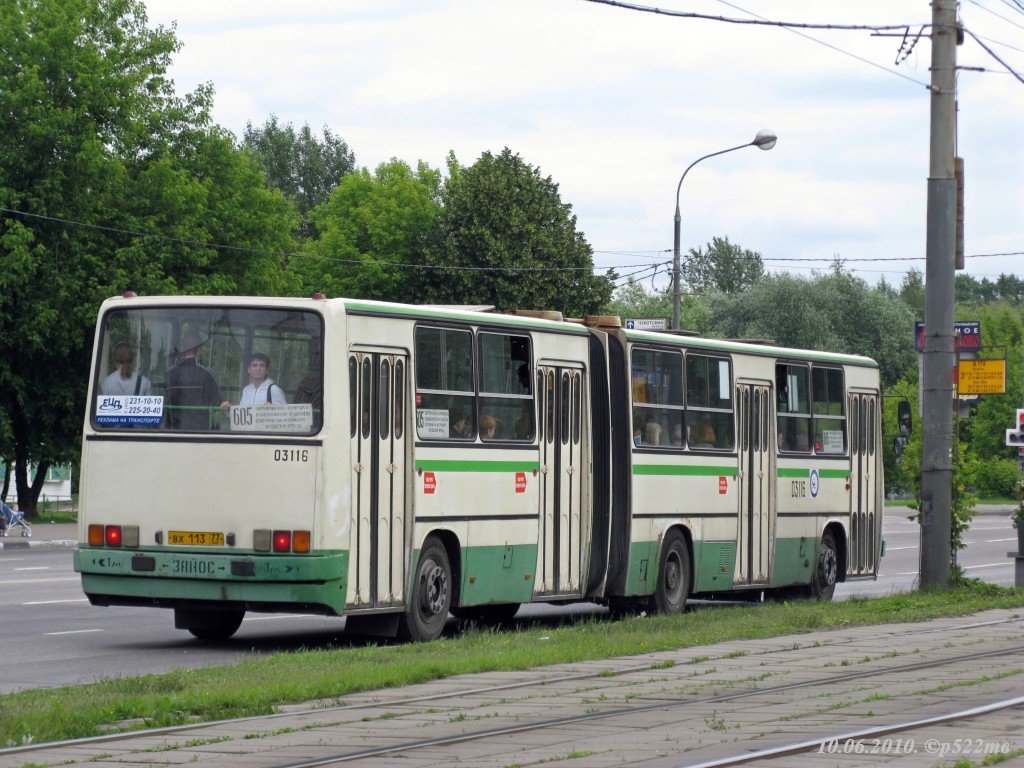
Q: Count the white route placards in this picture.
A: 3